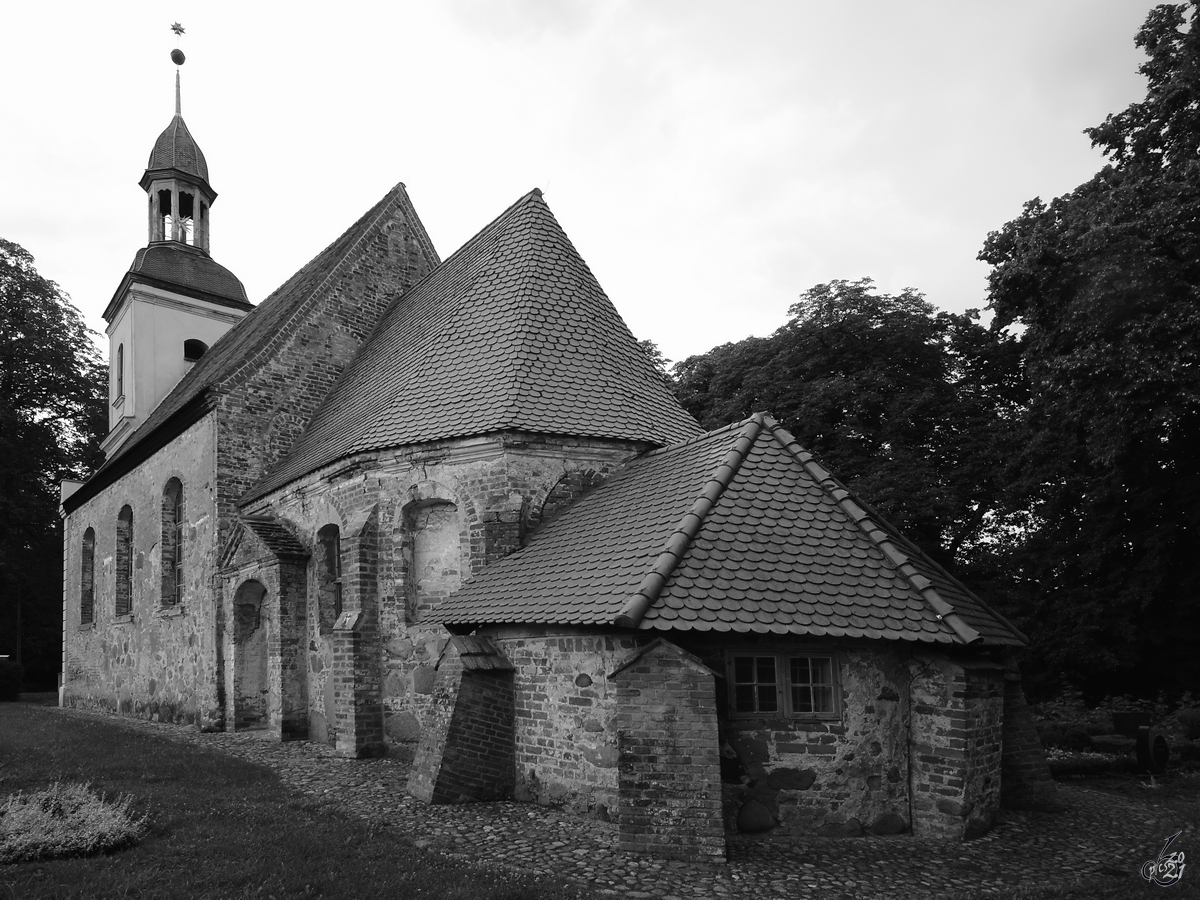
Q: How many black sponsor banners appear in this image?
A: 0